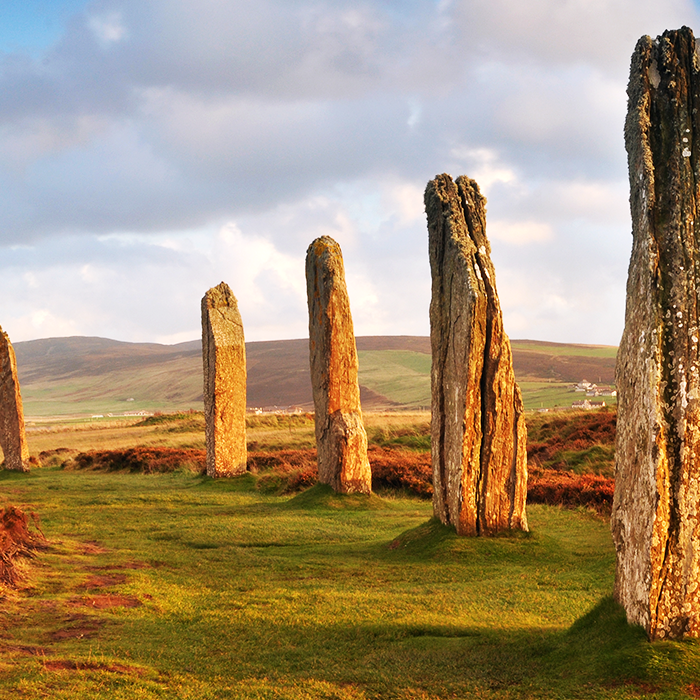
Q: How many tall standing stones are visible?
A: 5